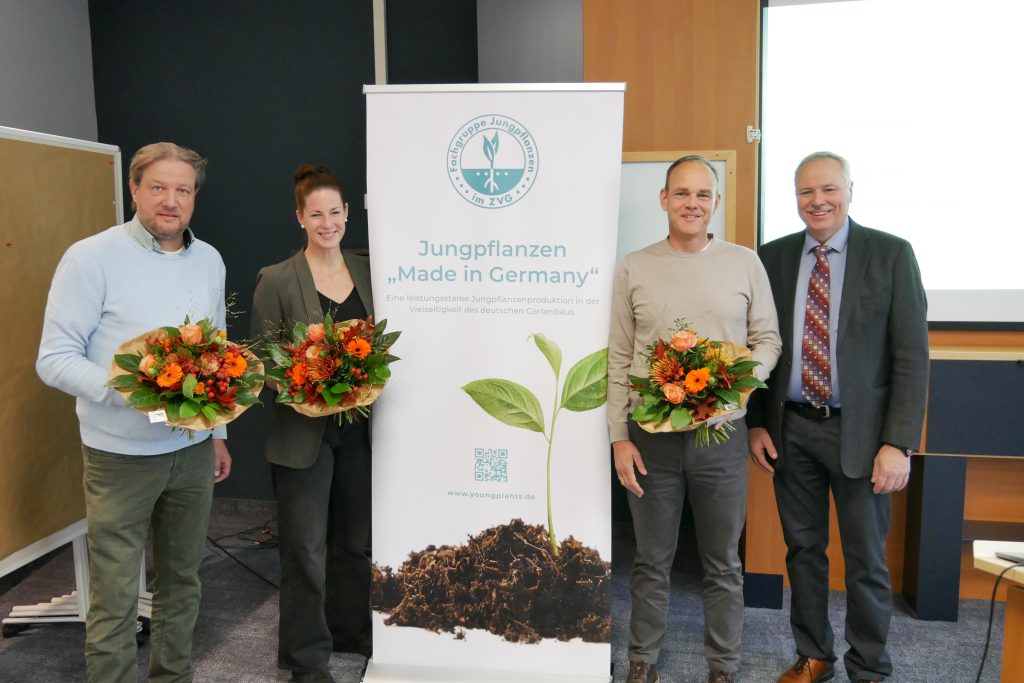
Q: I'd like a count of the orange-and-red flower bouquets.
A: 3